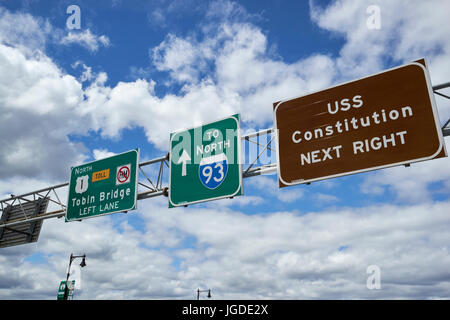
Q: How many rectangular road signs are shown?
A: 3